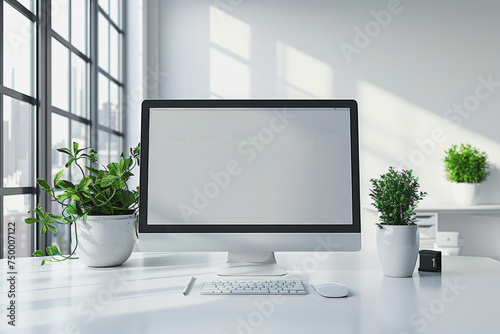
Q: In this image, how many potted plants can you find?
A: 3